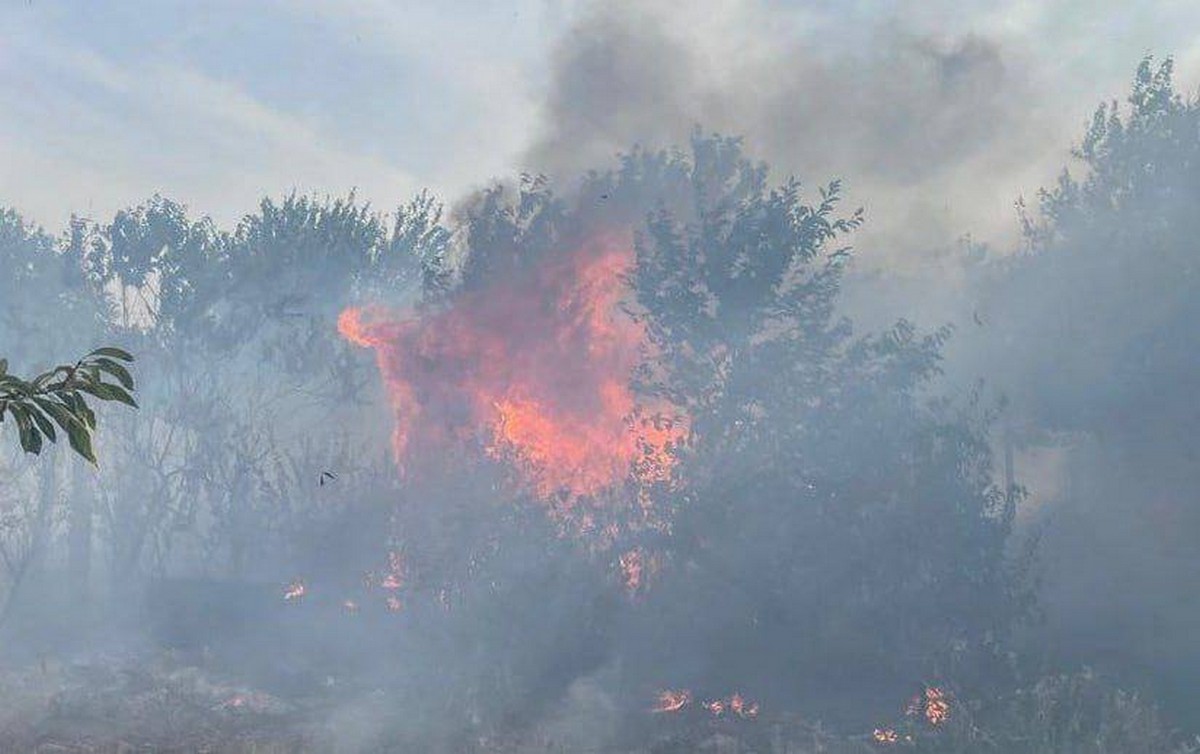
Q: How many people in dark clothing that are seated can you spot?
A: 0